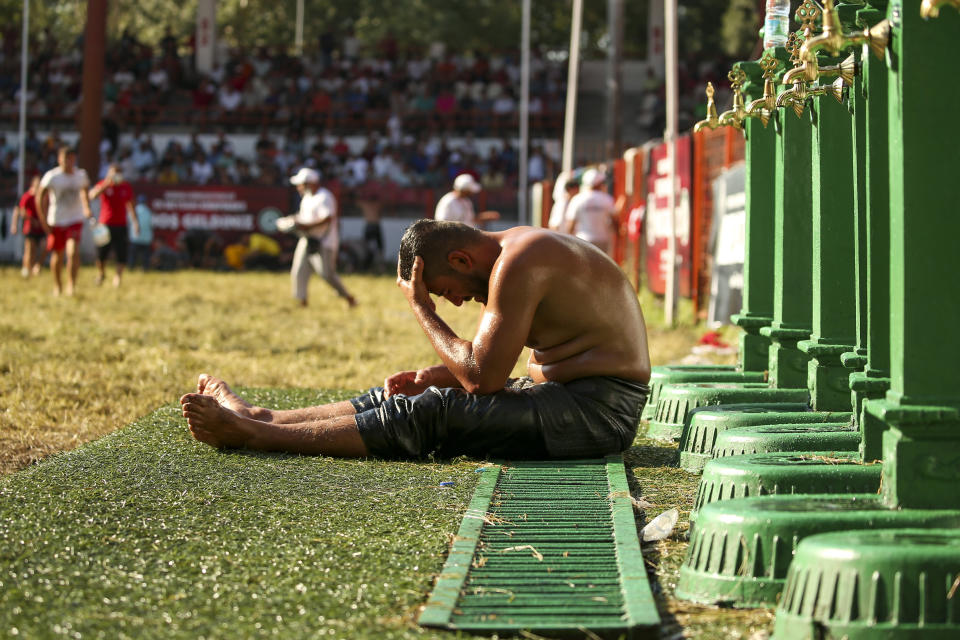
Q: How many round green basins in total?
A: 7